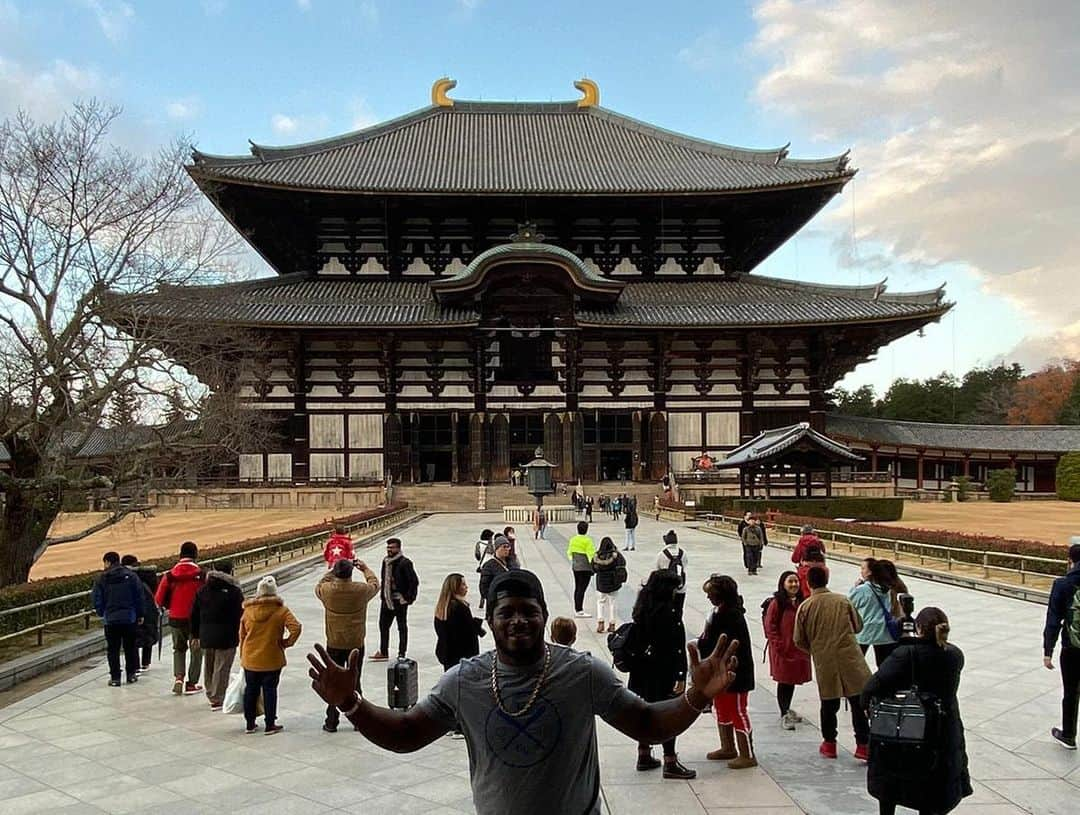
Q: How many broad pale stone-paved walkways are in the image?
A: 1